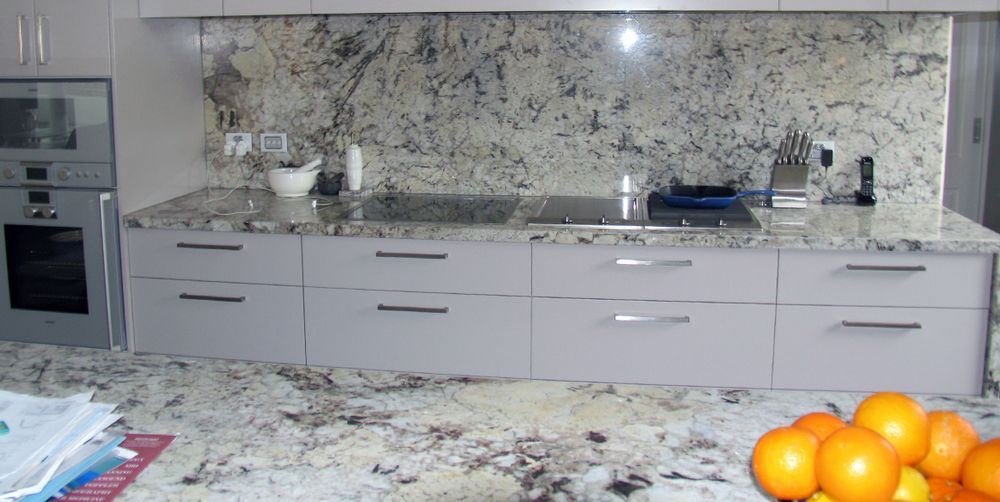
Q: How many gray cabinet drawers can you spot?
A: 8